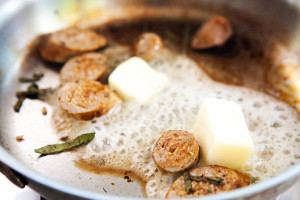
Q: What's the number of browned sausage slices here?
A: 7